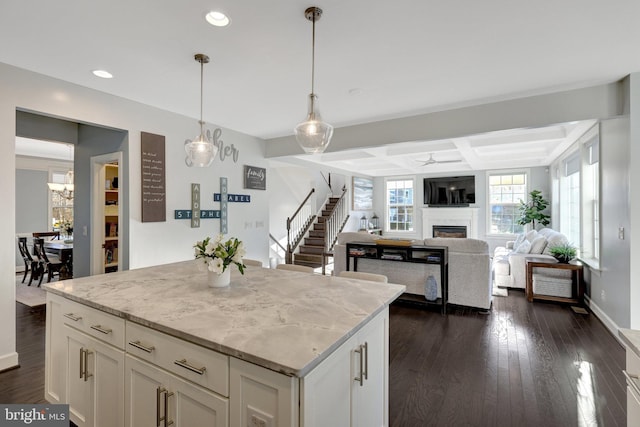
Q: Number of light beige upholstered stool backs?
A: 3